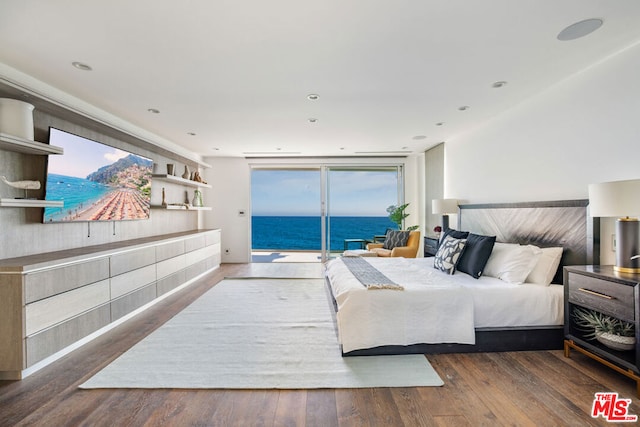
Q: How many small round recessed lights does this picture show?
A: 12